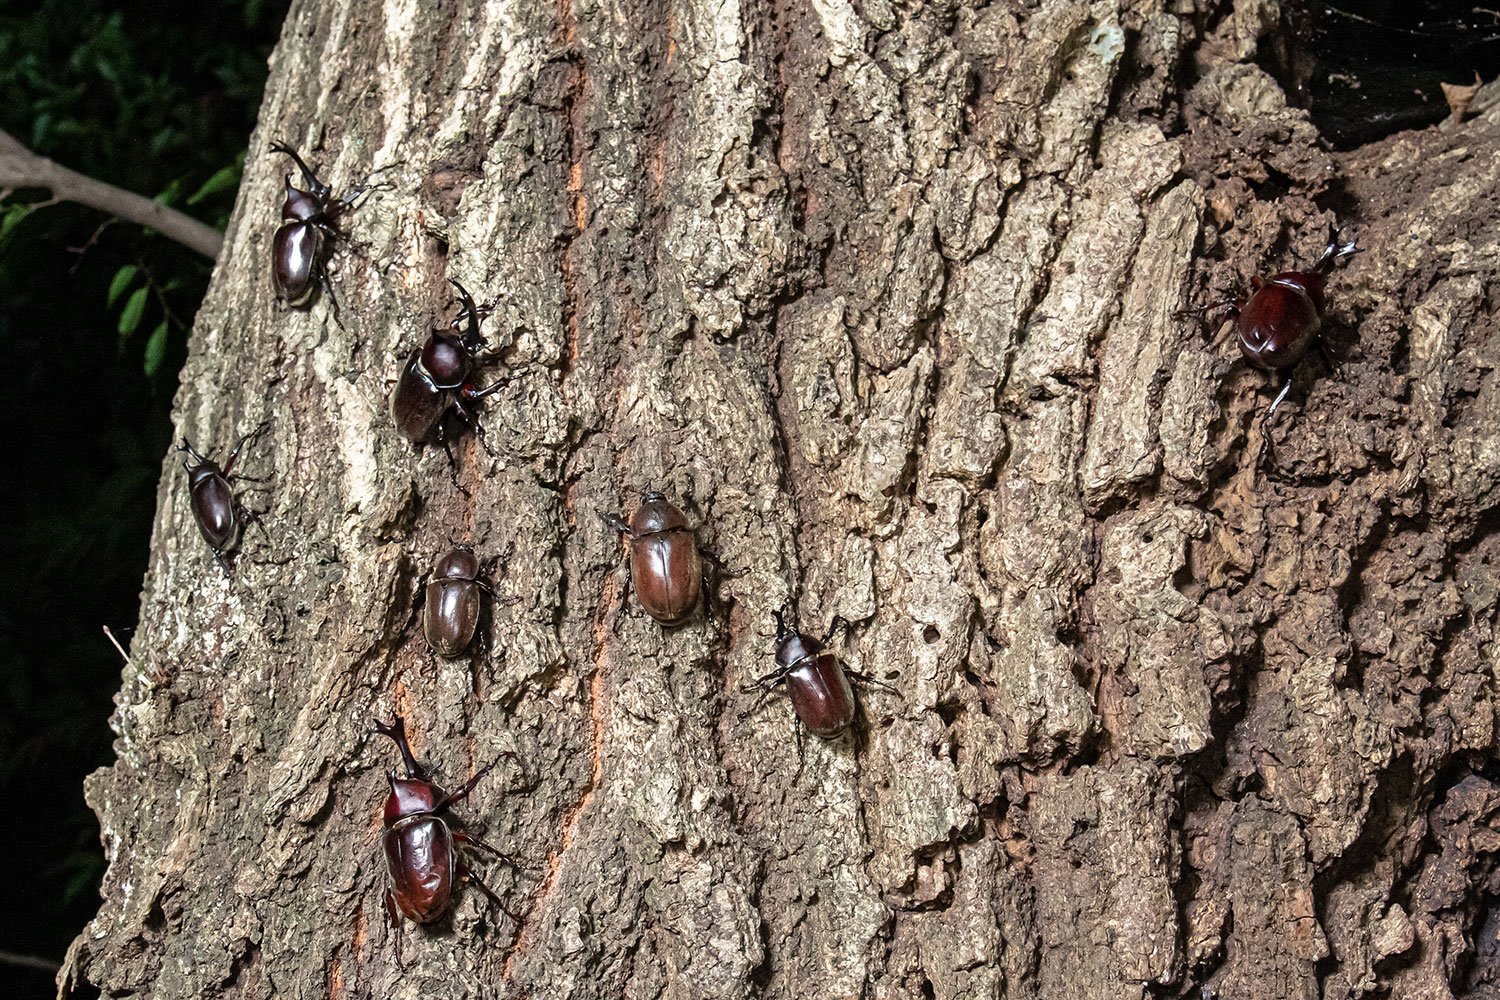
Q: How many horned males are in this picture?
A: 6